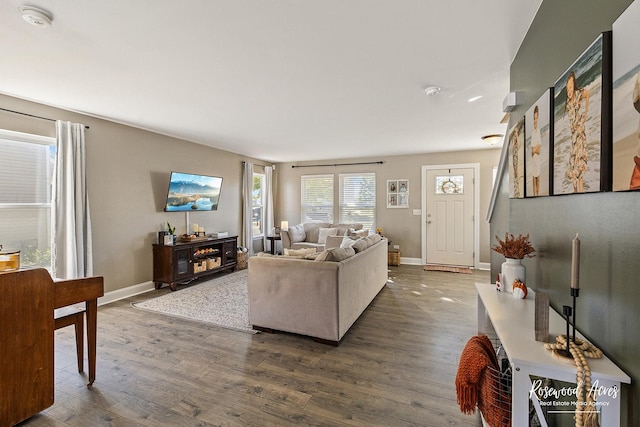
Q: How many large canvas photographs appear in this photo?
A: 4